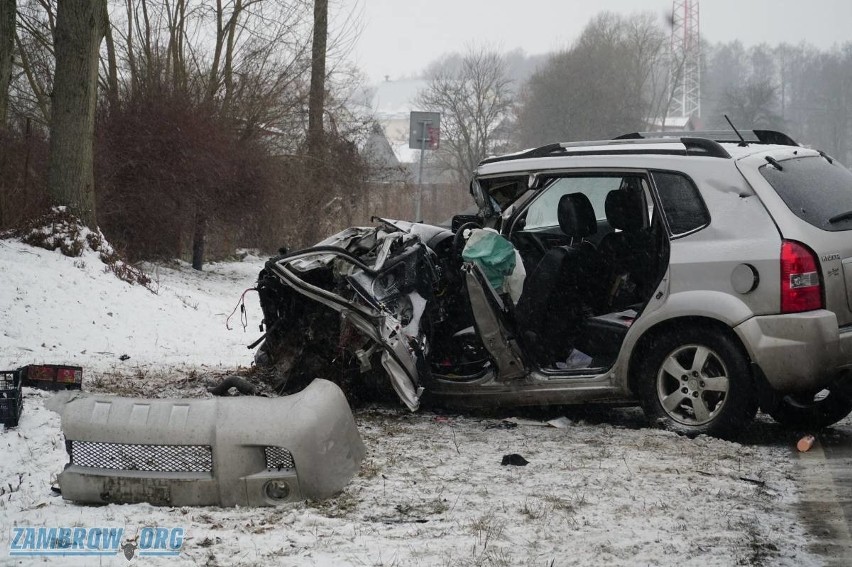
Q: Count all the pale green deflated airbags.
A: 1